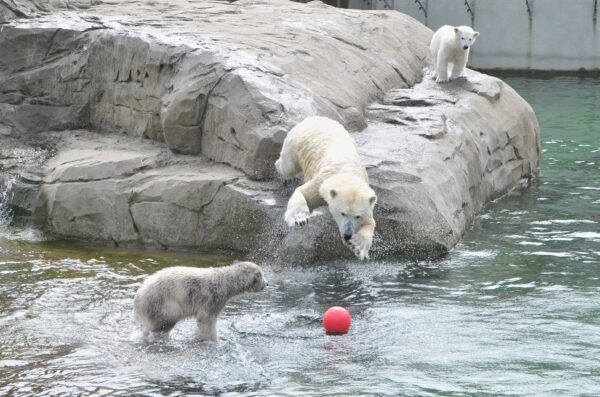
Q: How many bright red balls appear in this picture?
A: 1